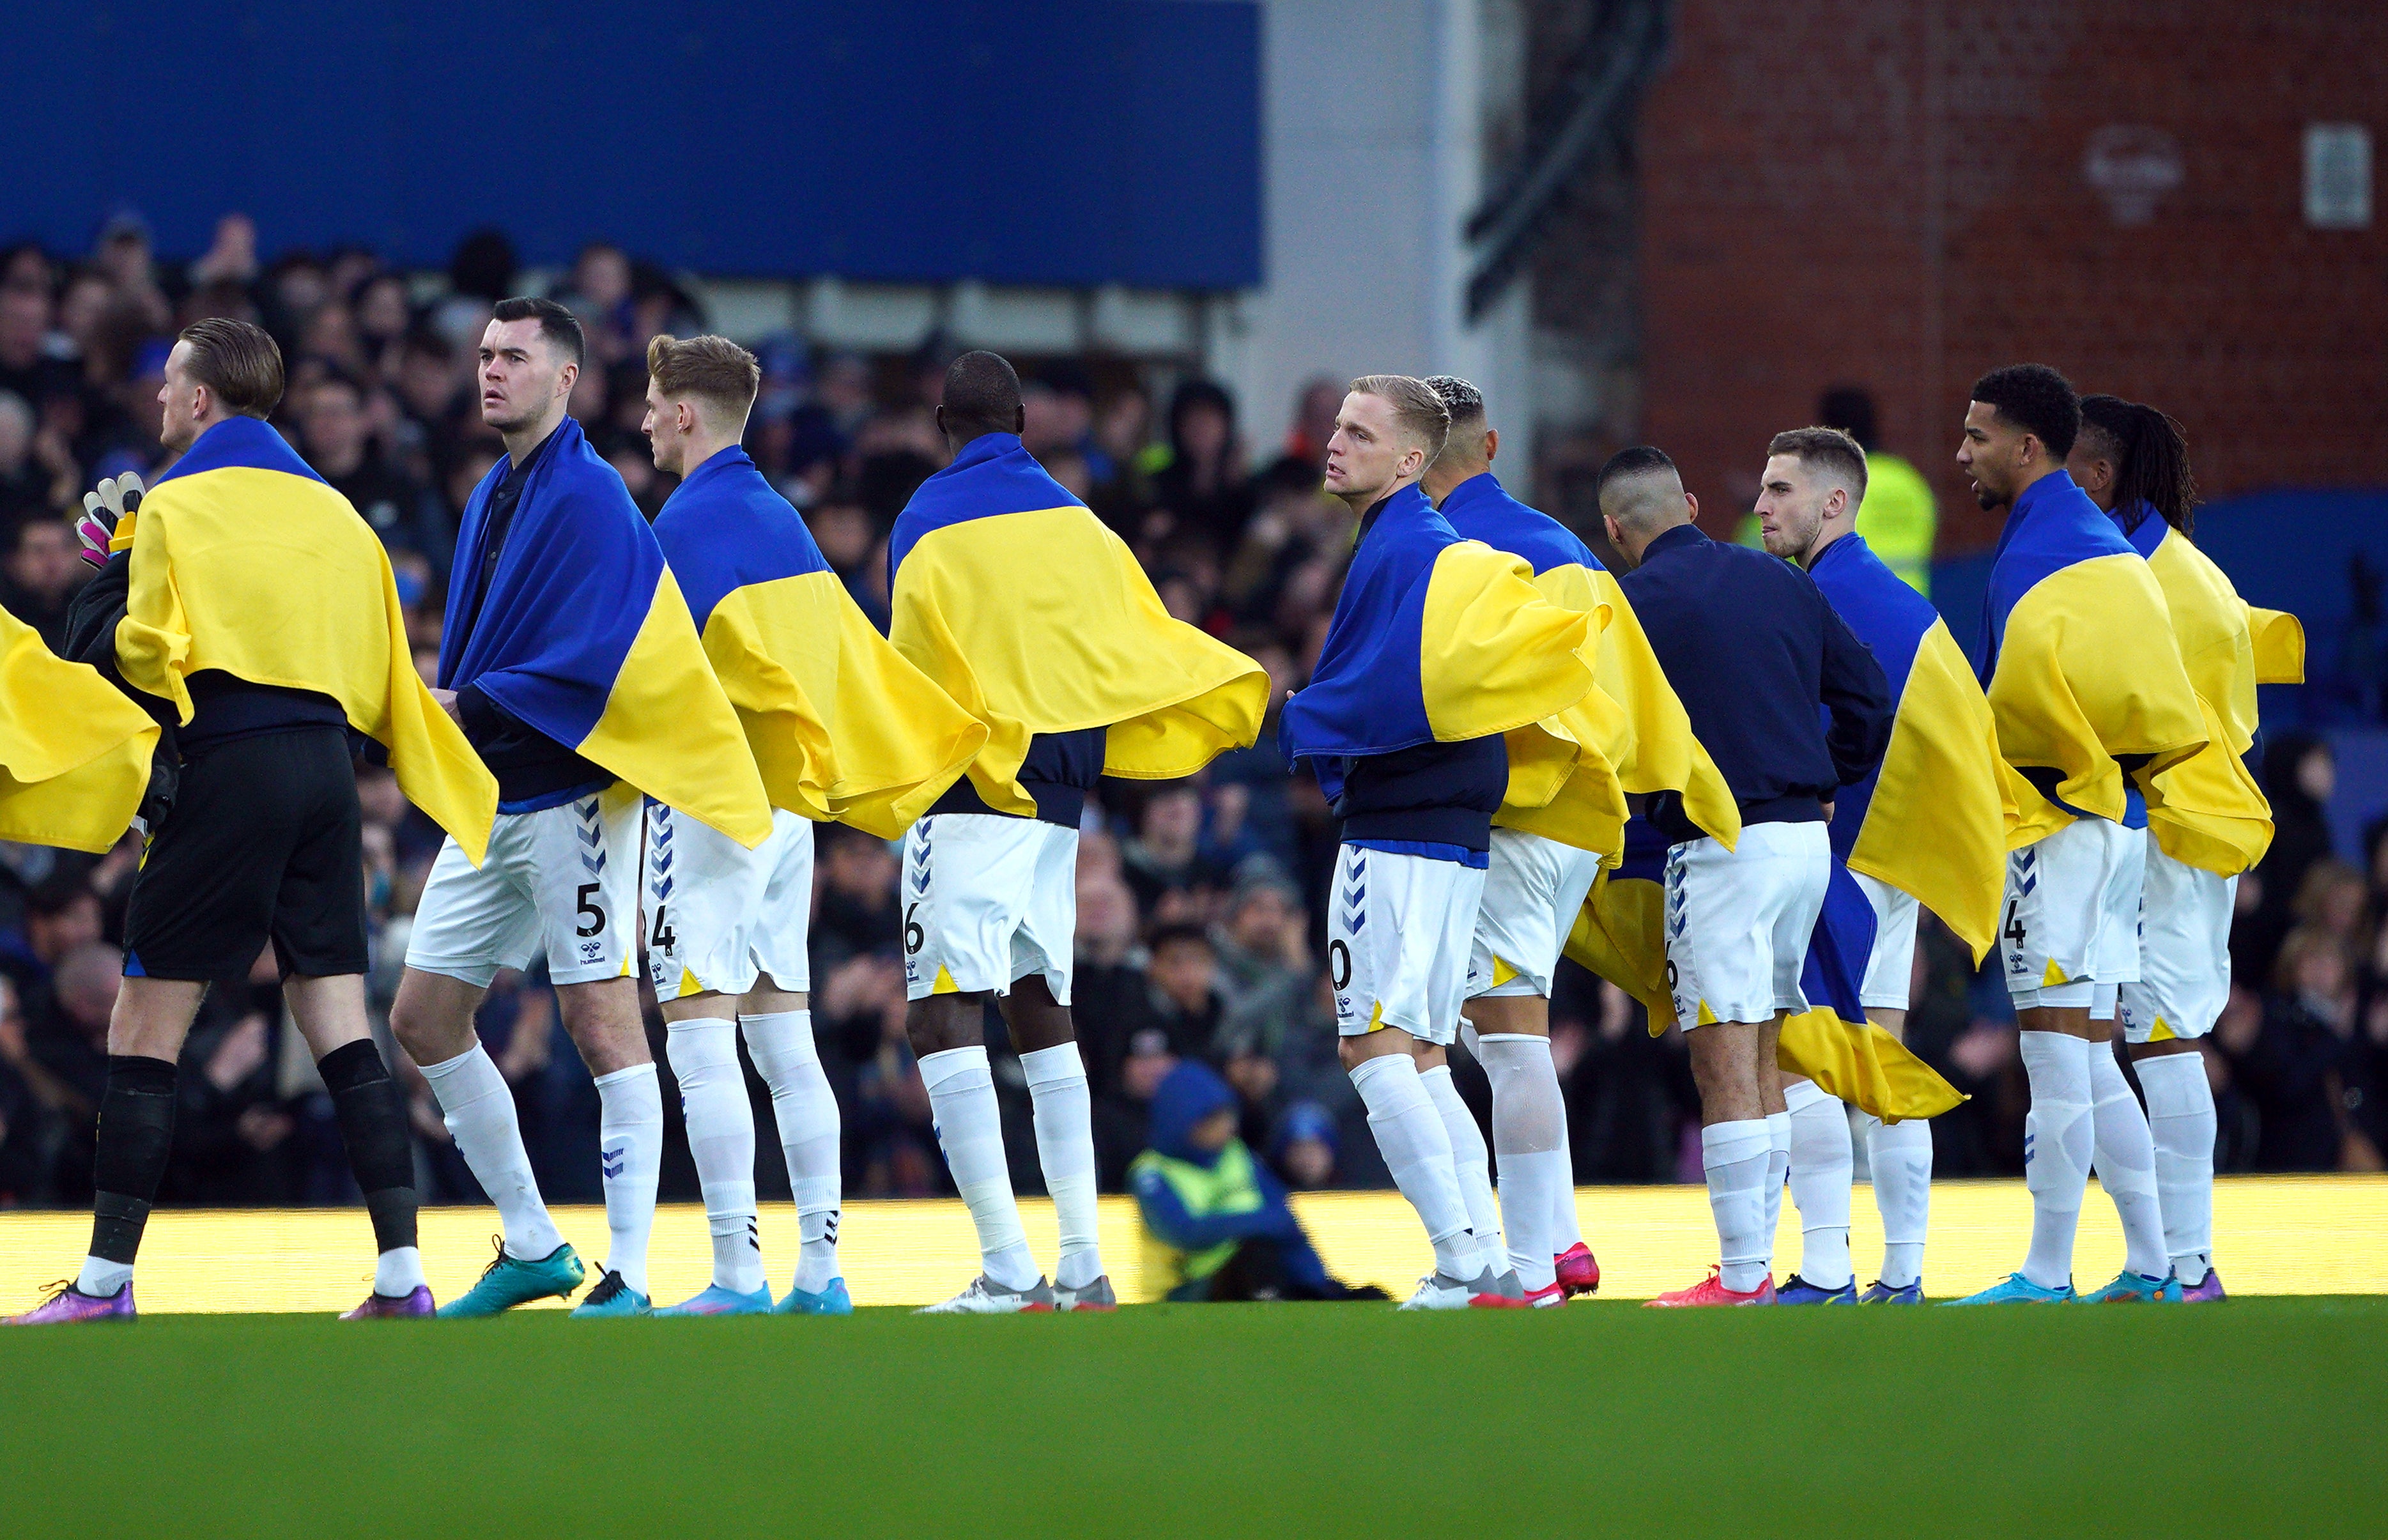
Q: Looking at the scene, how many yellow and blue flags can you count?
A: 11